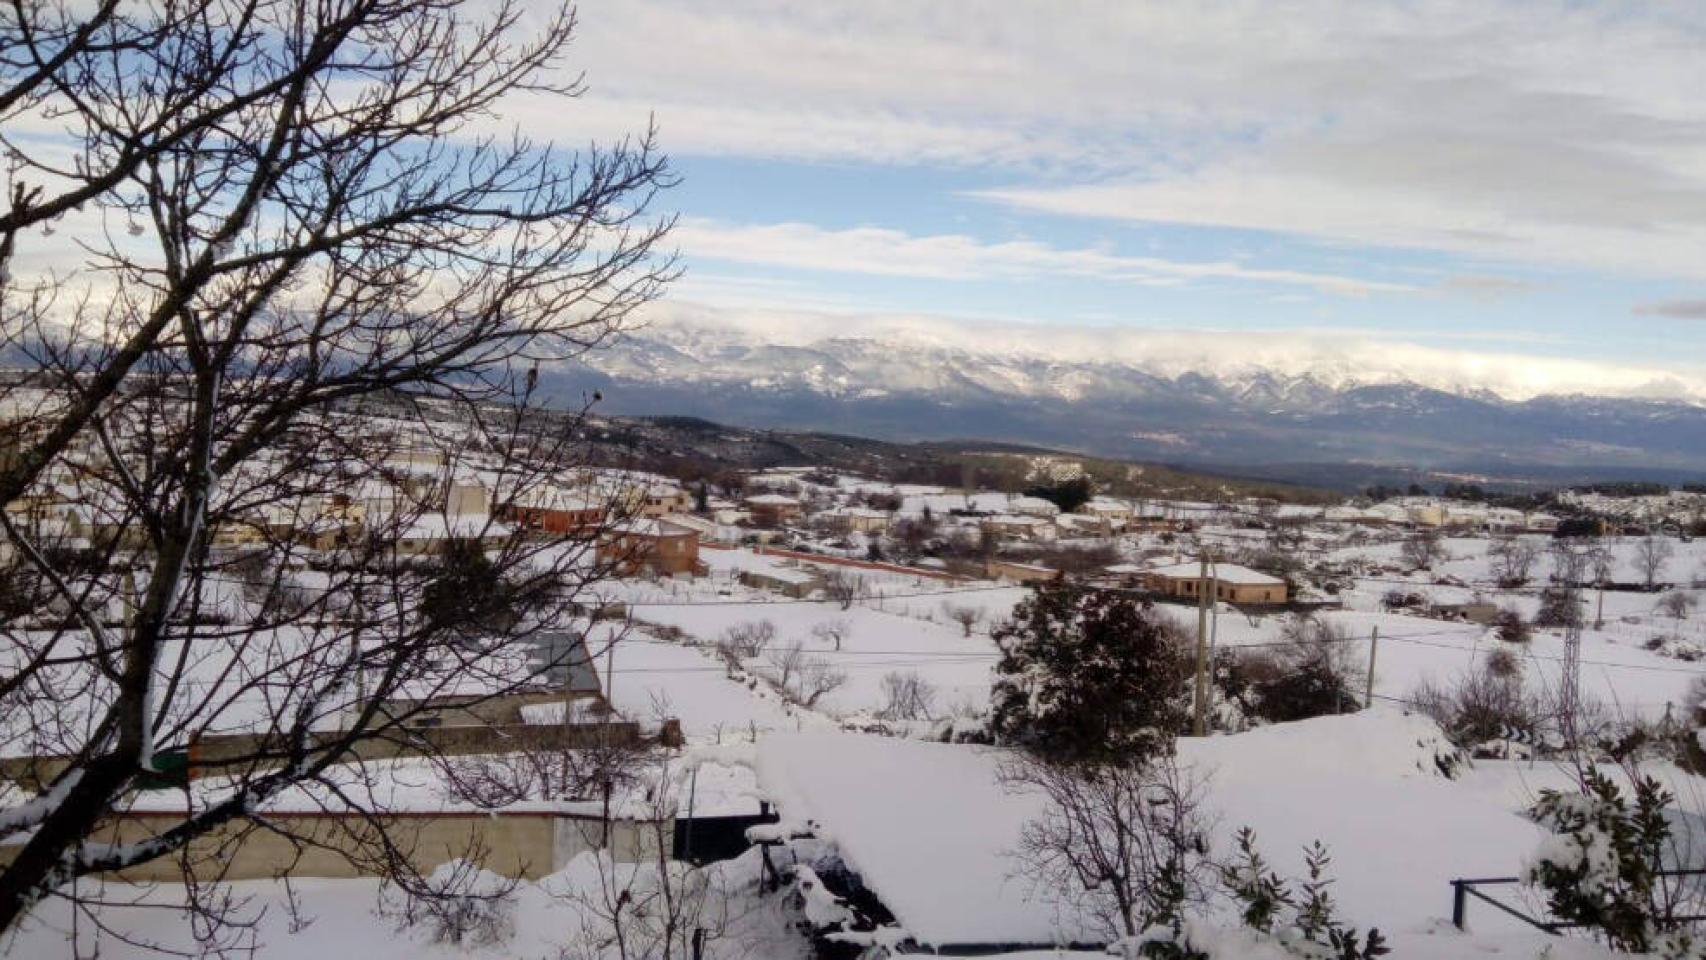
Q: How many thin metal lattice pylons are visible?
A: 1